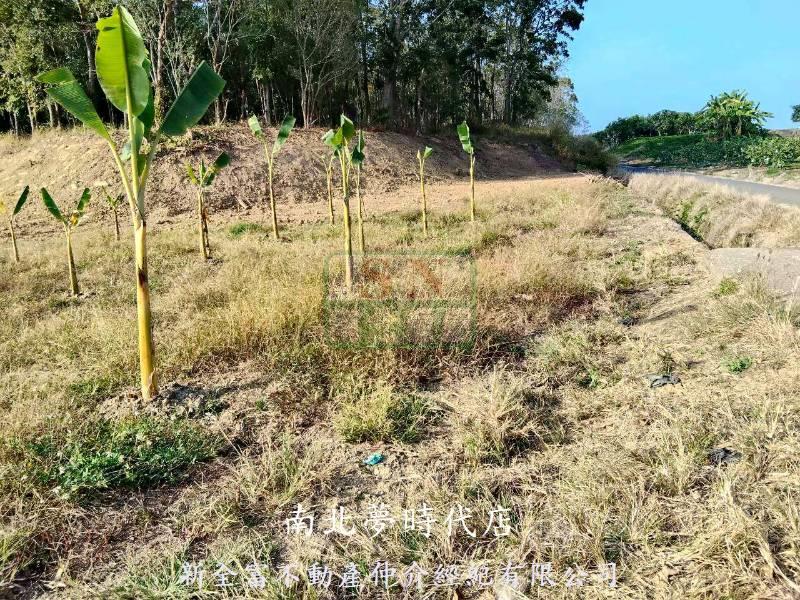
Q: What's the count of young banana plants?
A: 11